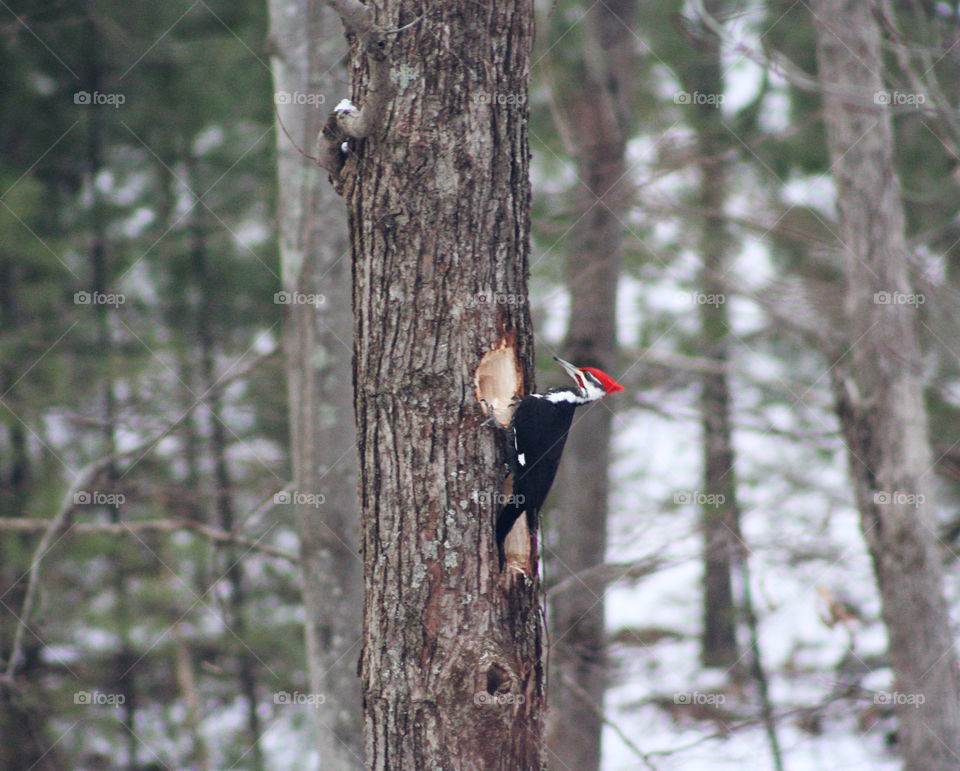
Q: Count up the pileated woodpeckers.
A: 1